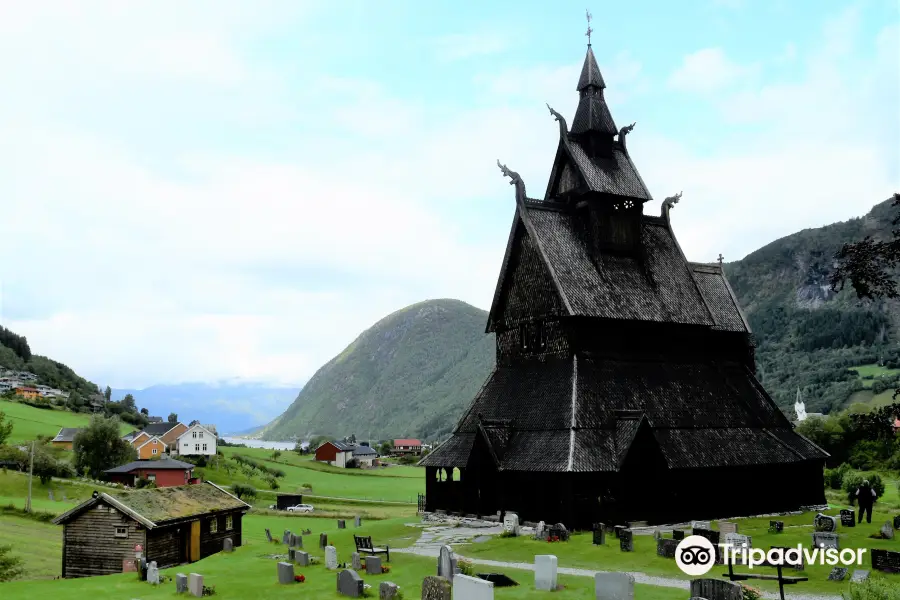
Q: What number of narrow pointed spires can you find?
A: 2